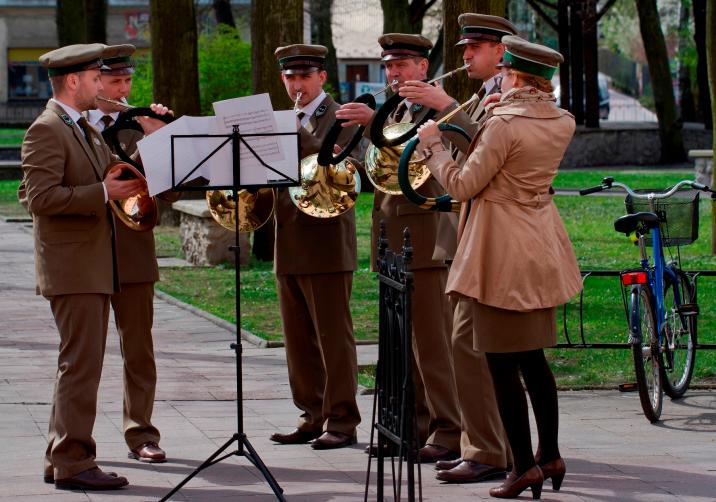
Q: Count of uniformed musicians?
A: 6